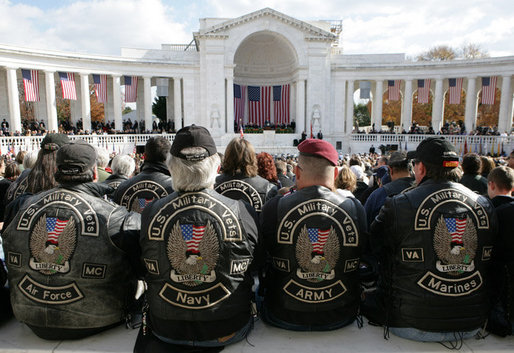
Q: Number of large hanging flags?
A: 11